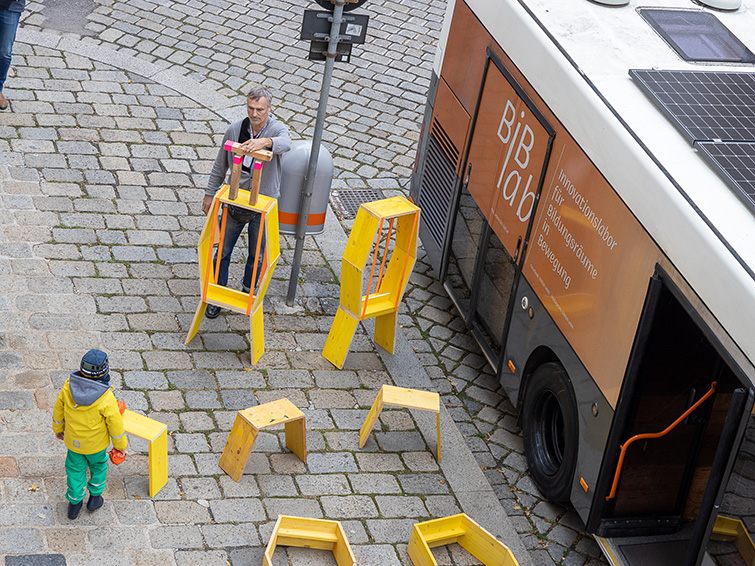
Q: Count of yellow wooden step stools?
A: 3